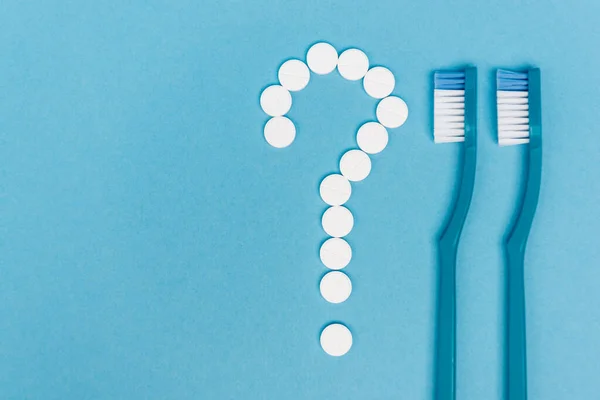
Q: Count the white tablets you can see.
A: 14